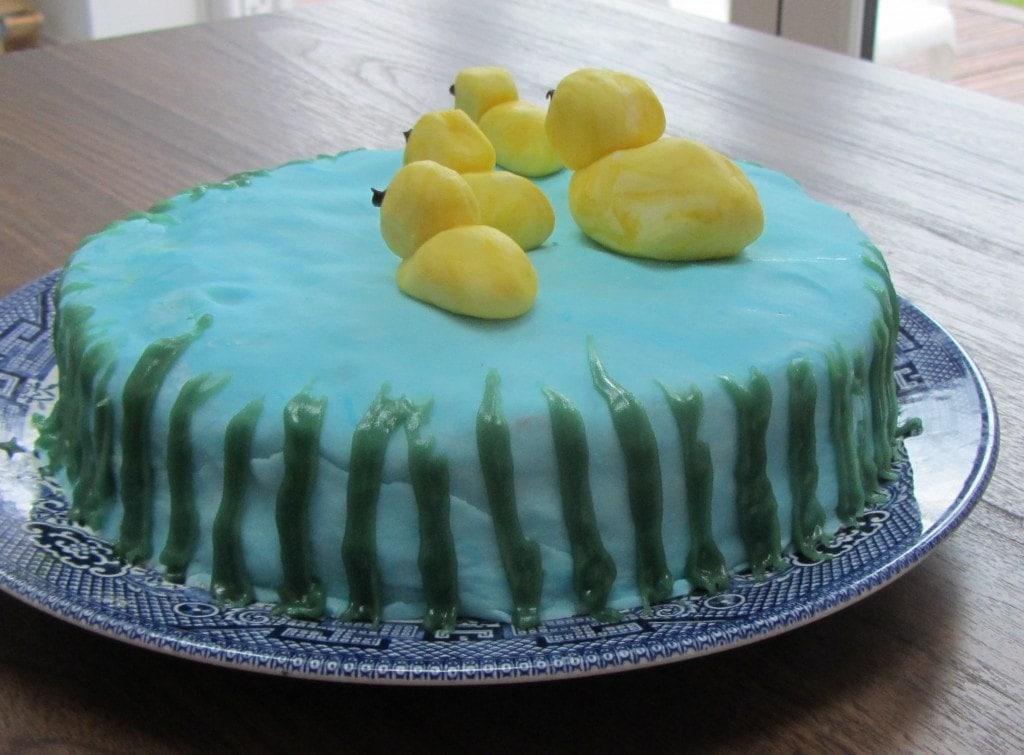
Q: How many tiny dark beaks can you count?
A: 4